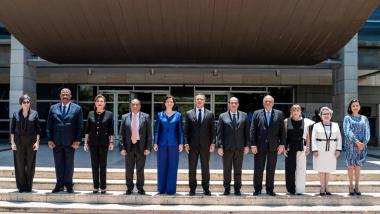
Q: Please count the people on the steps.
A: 11